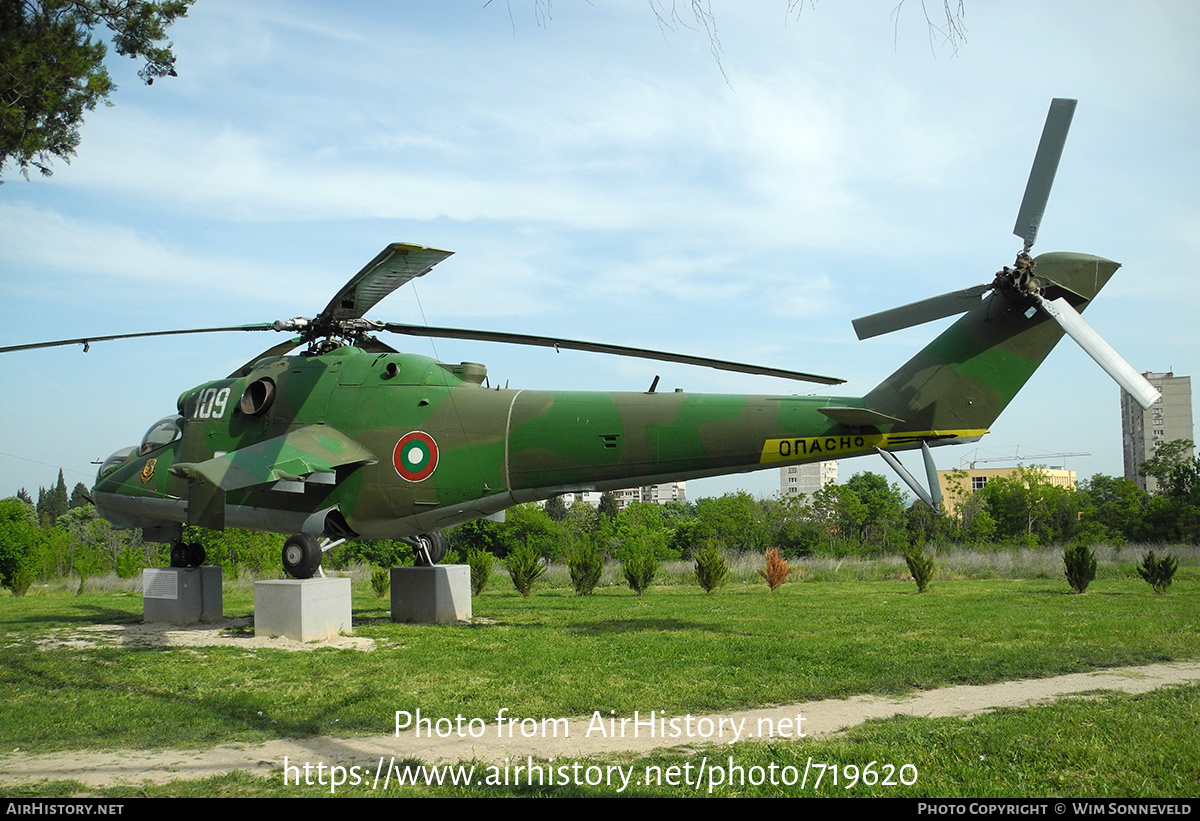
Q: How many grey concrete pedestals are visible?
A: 3